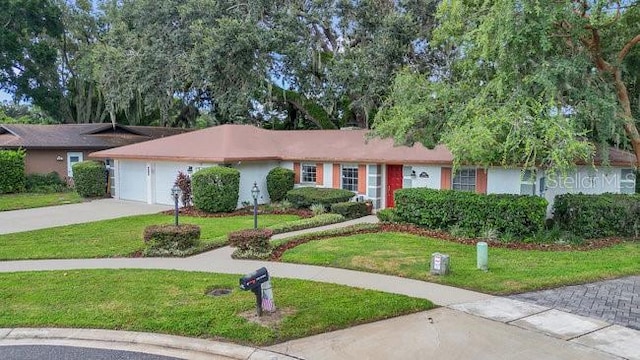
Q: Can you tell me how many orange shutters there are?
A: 6